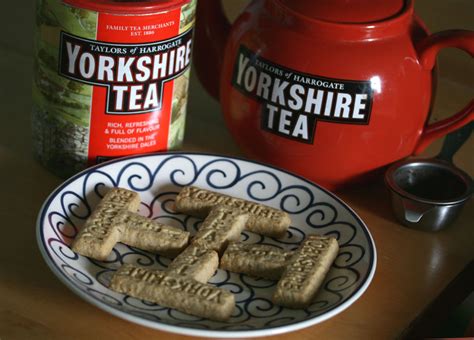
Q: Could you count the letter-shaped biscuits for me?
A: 4